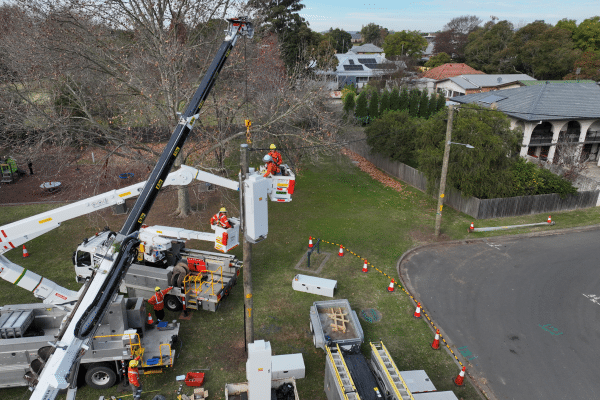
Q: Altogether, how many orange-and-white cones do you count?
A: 11